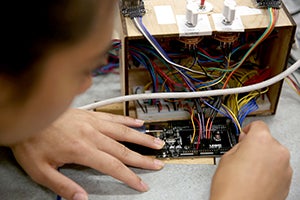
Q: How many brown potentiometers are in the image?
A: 2